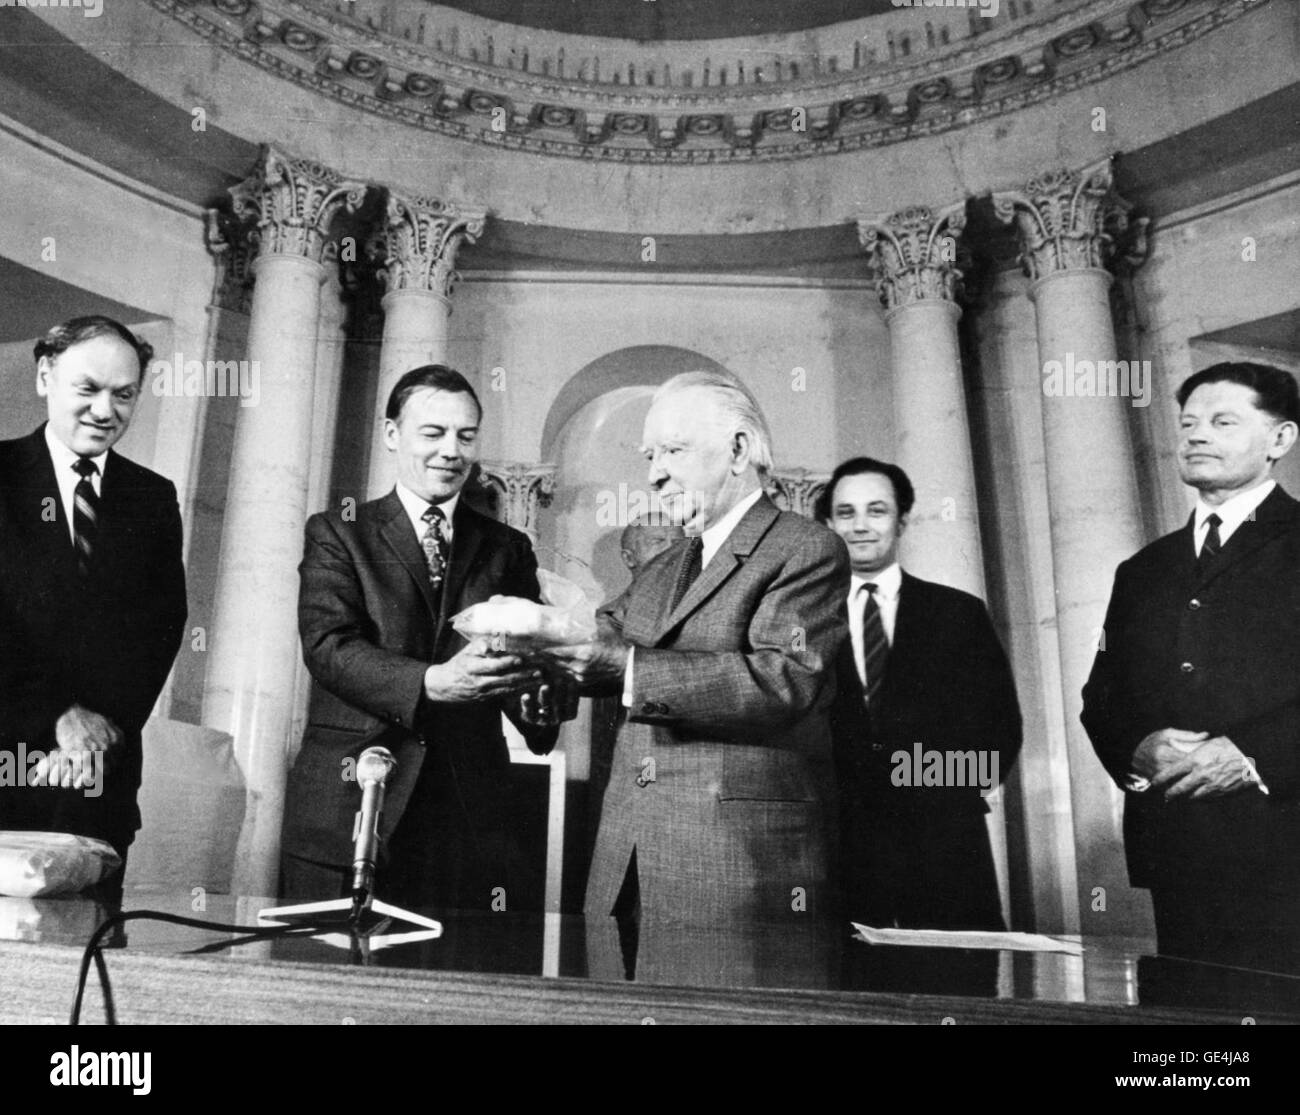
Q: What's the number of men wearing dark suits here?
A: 4